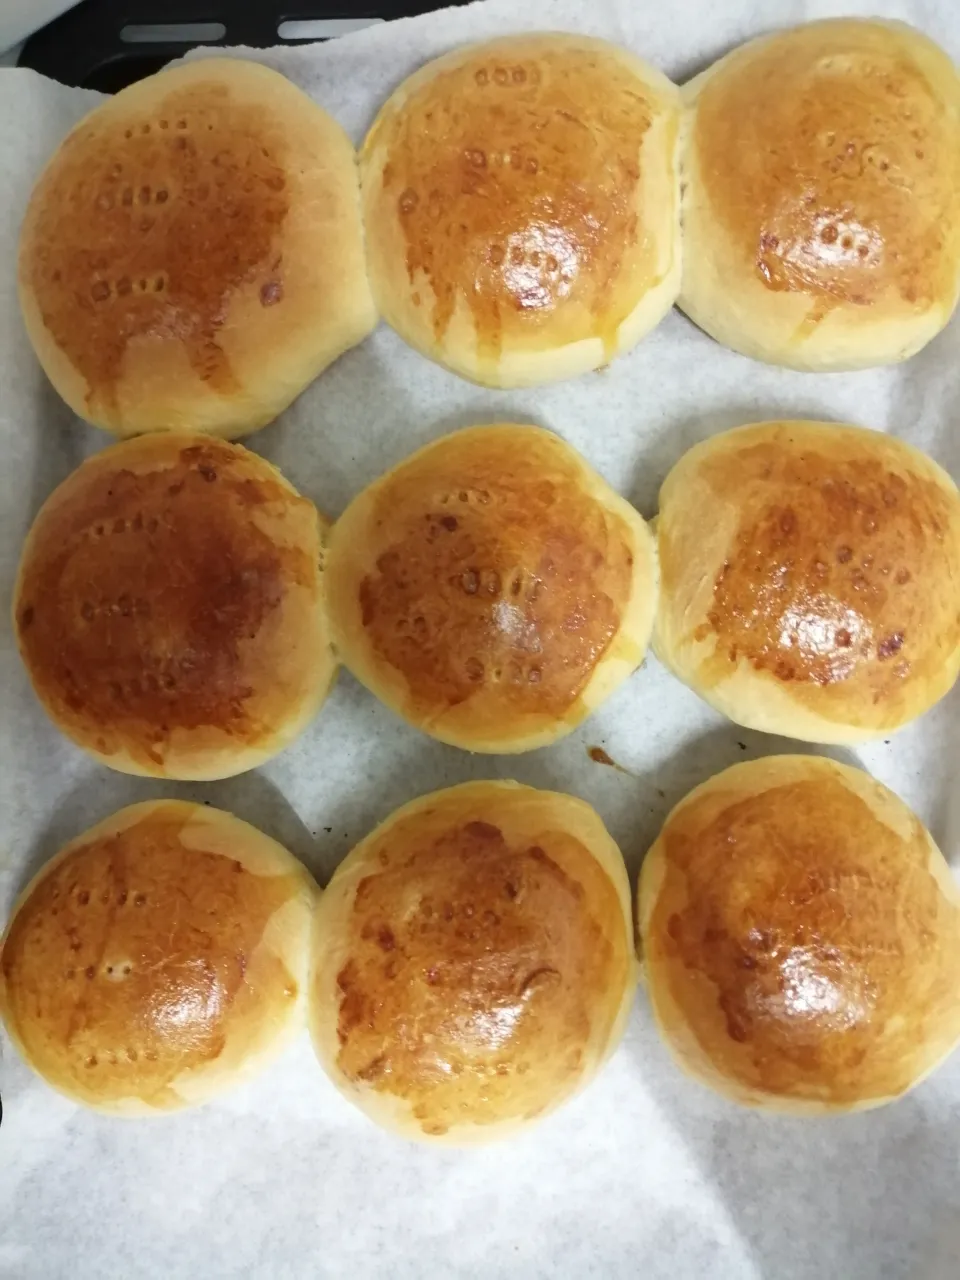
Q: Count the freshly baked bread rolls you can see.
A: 9